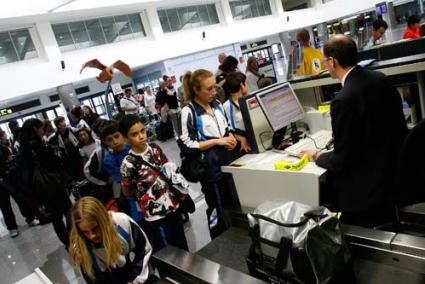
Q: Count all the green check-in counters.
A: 0